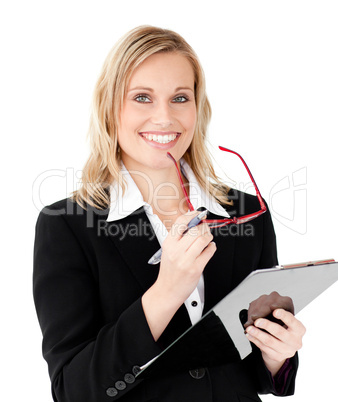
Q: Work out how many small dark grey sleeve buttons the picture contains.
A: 4